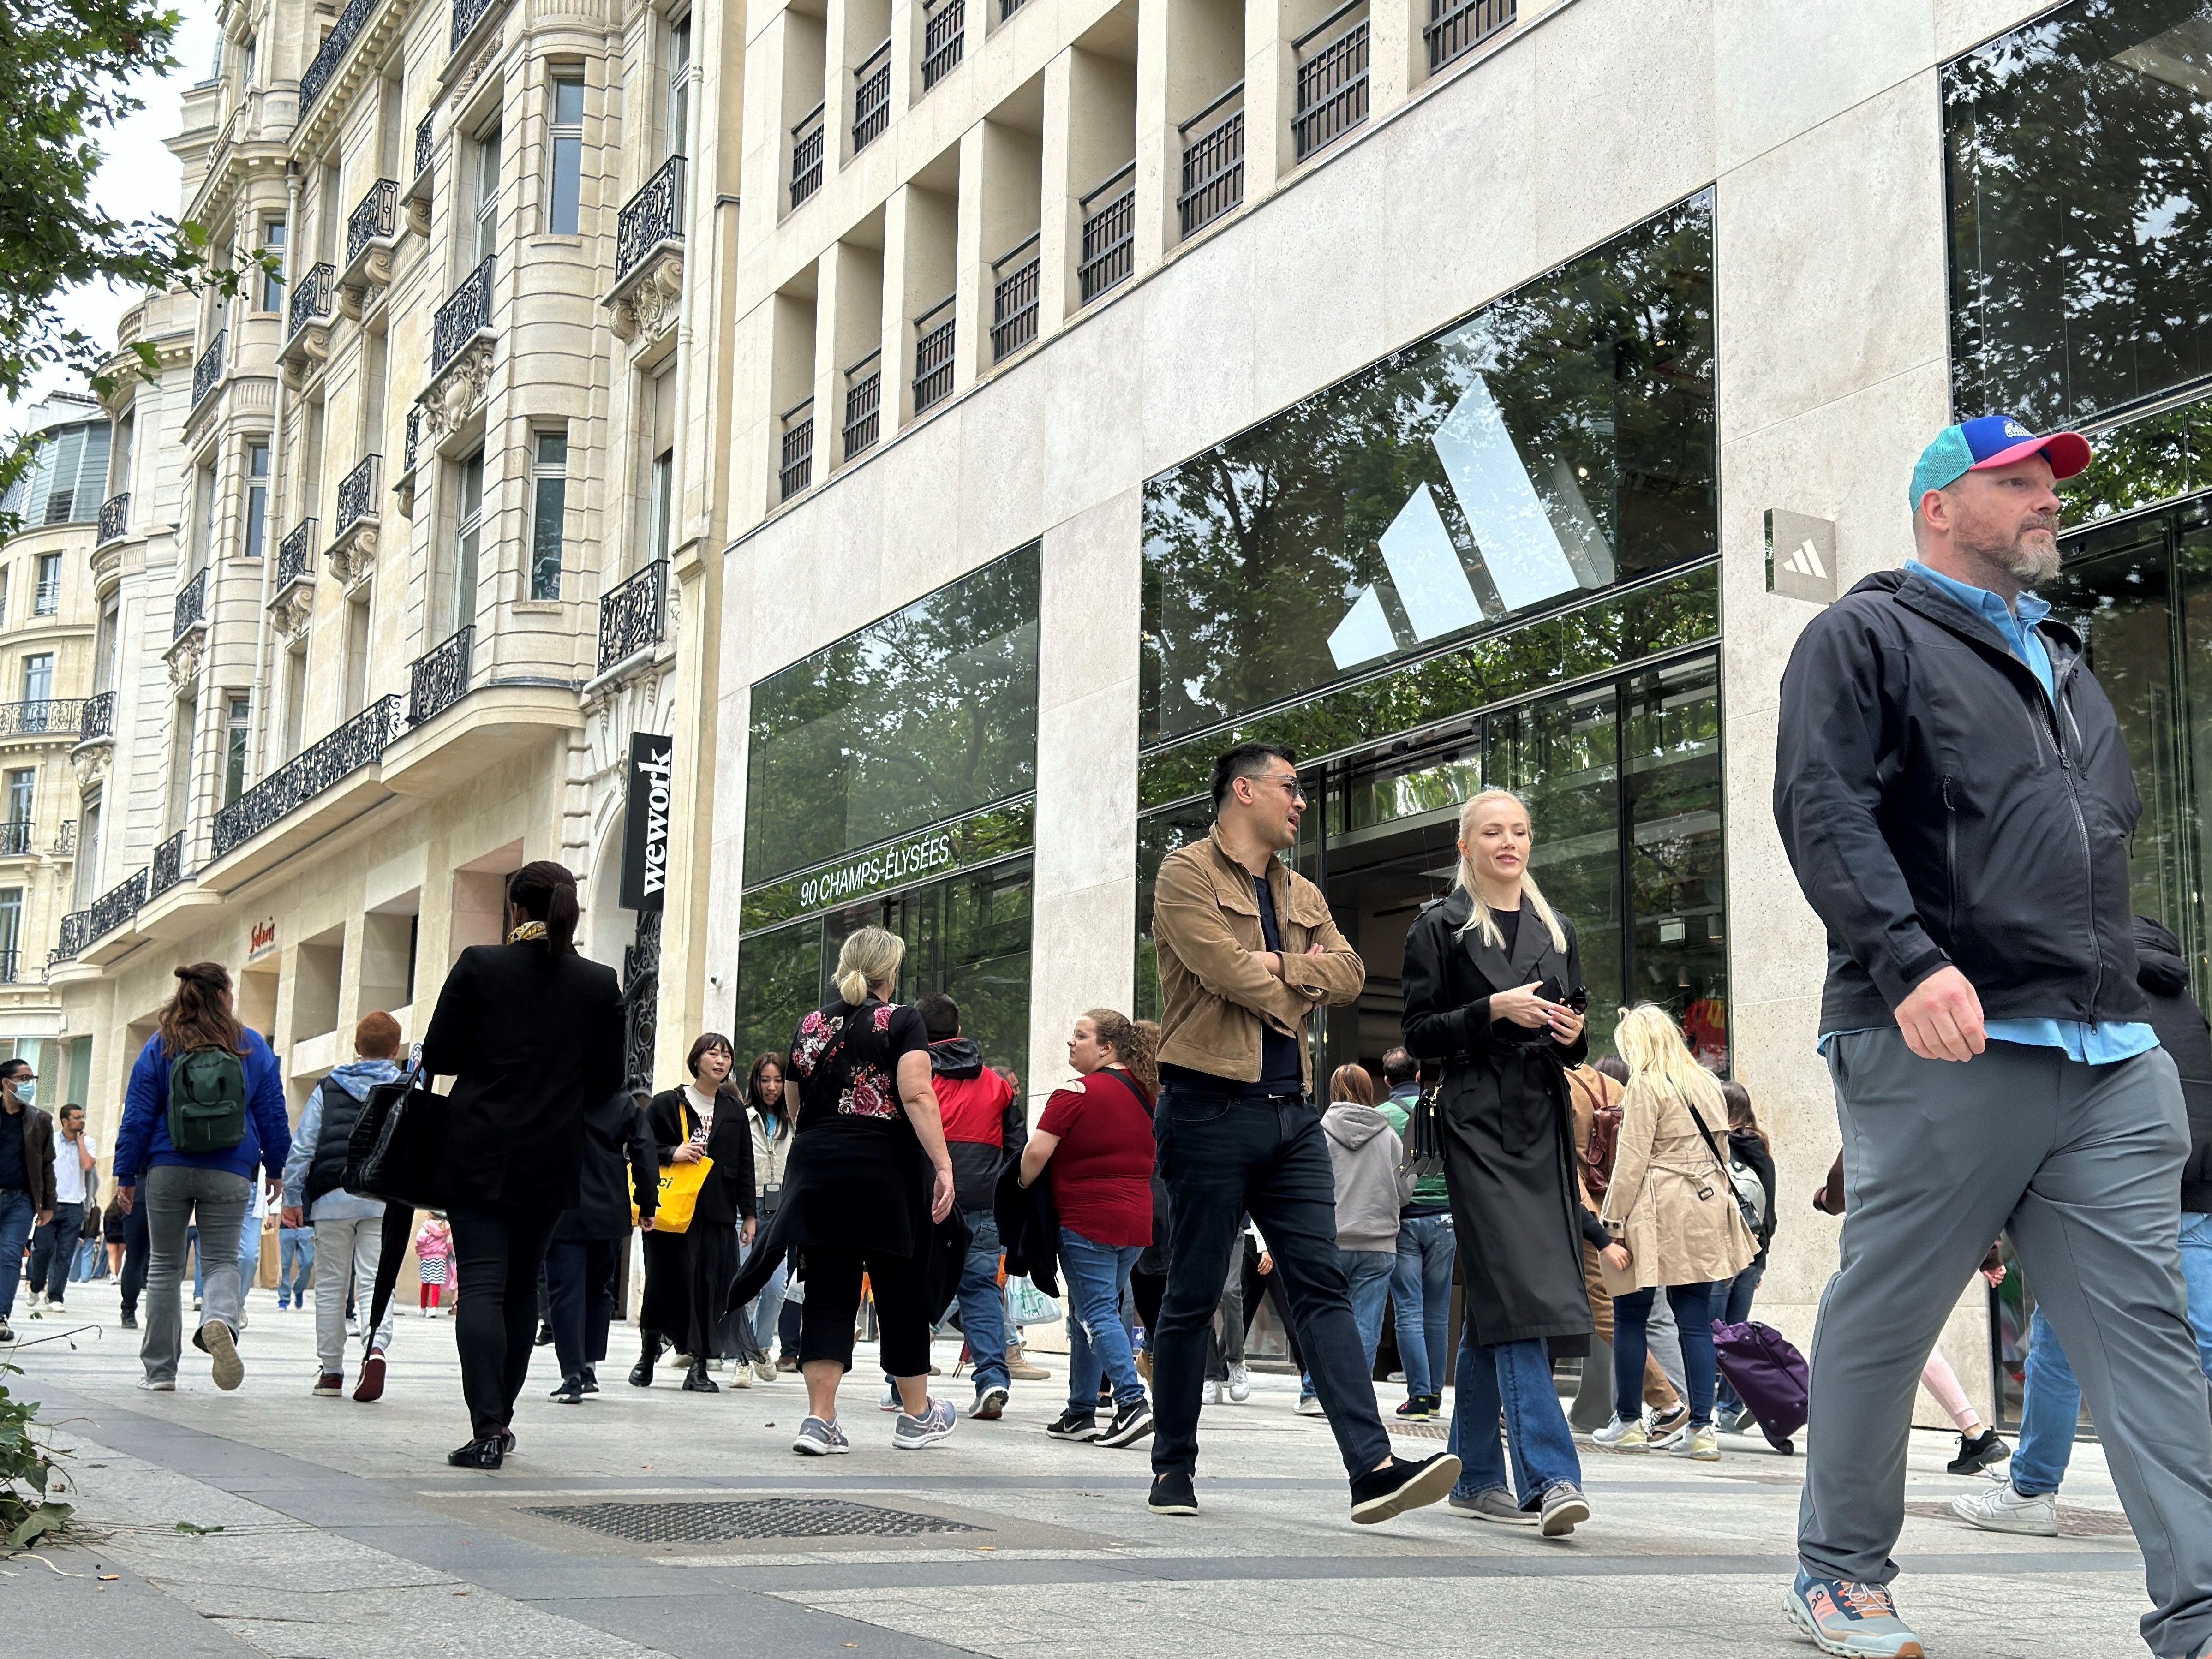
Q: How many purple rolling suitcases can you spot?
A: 1